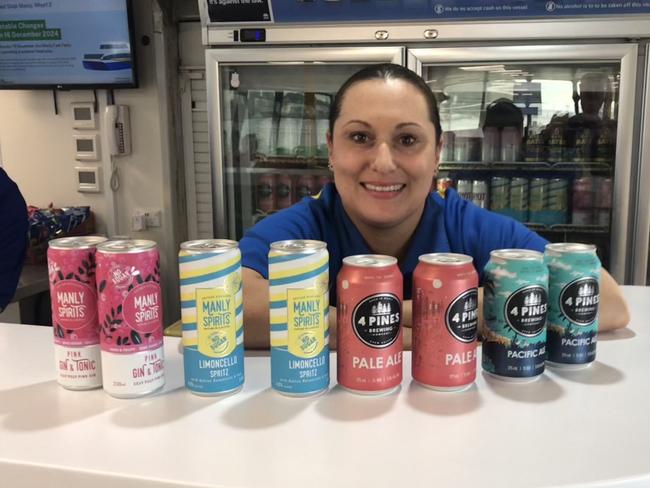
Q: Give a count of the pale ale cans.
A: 2